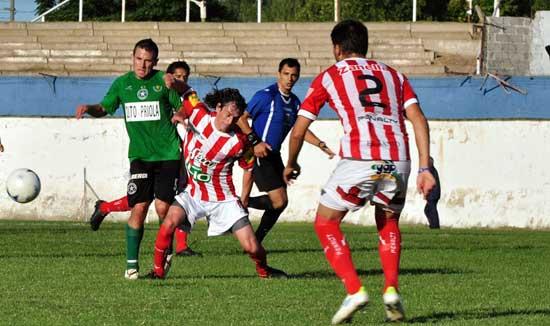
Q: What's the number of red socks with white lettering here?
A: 2